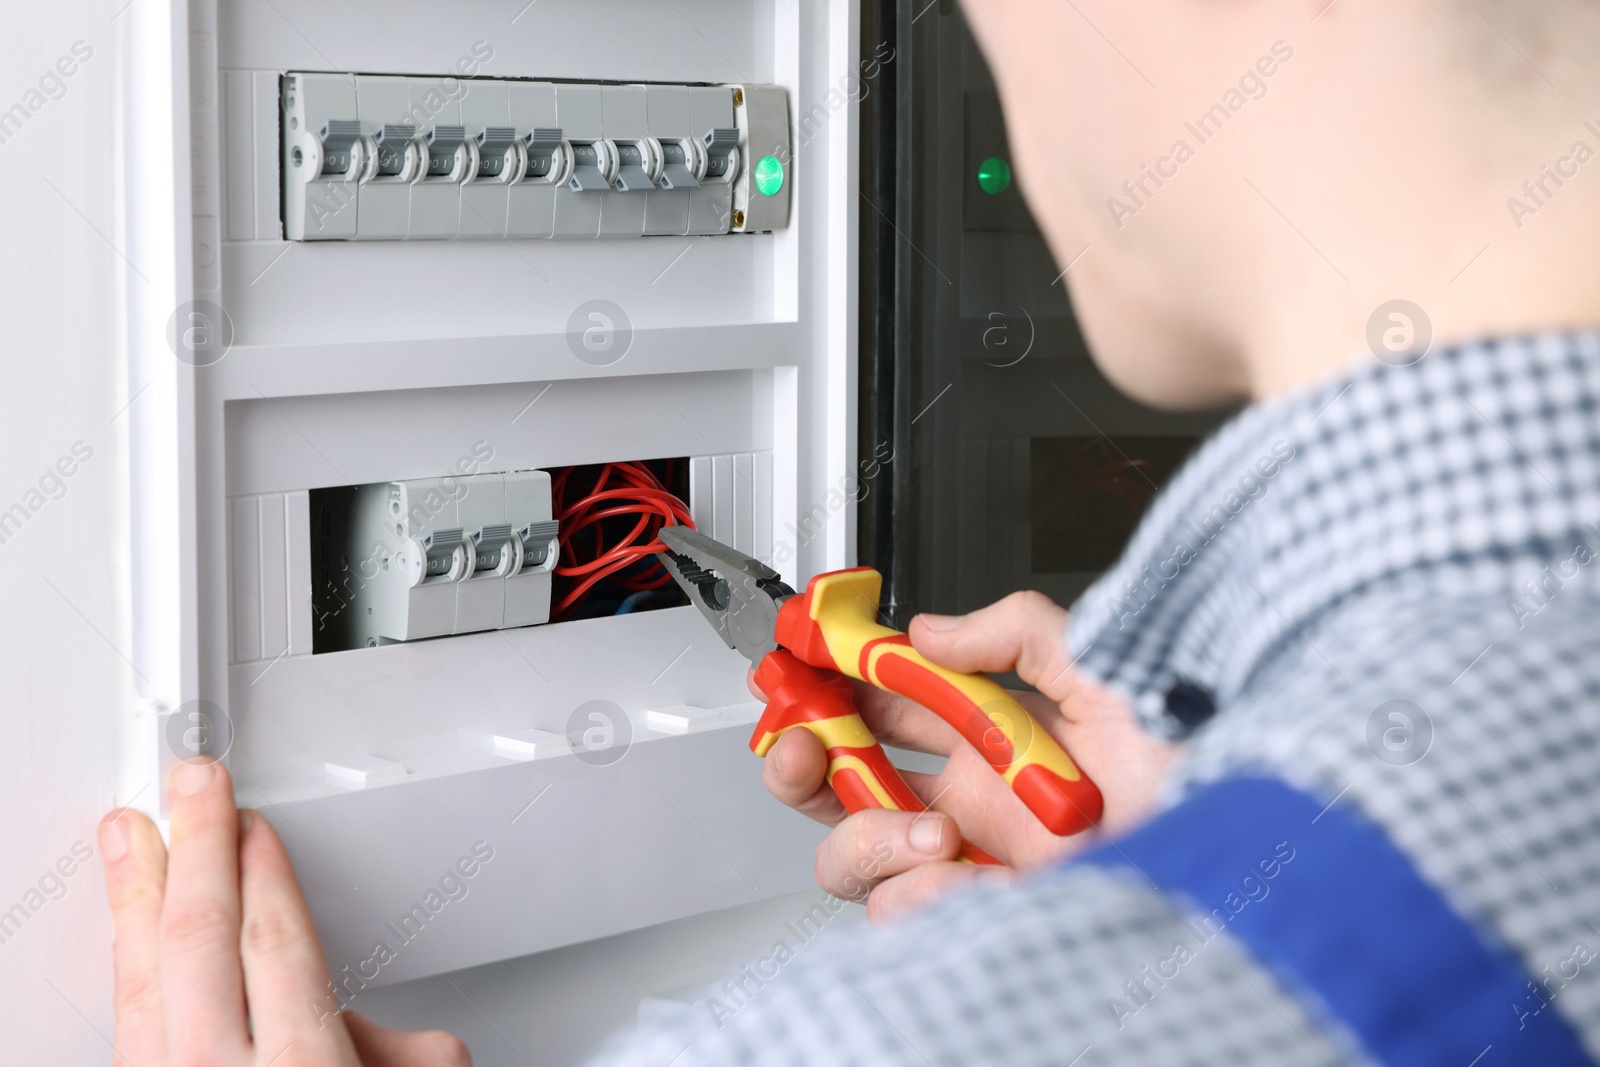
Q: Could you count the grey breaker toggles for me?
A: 12